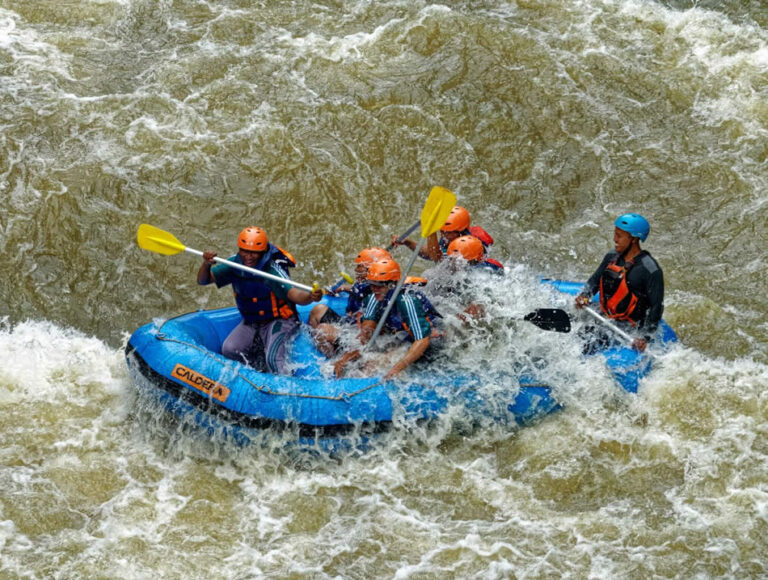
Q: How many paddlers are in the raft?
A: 6